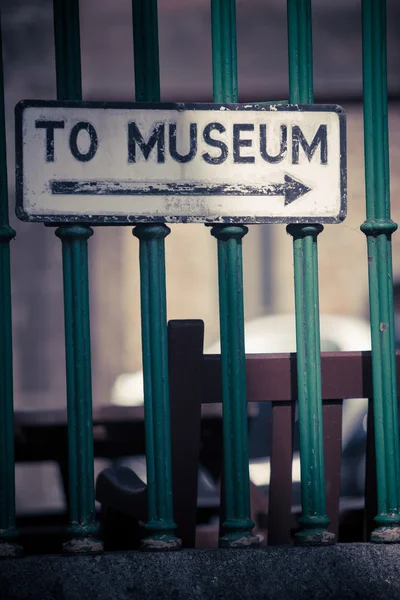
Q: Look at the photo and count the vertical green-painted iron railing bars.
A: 6